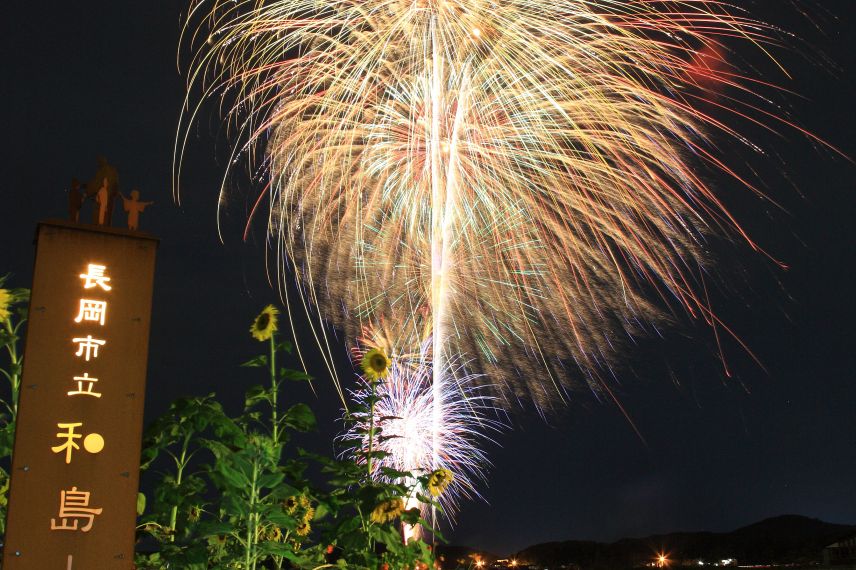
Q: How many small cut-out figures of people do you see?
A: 4